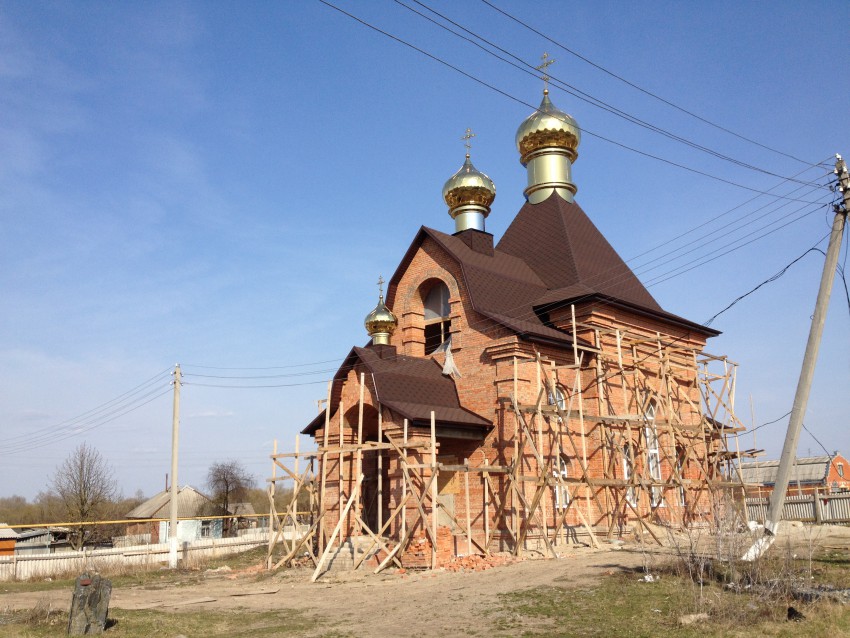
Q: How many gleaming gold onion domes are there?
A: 3